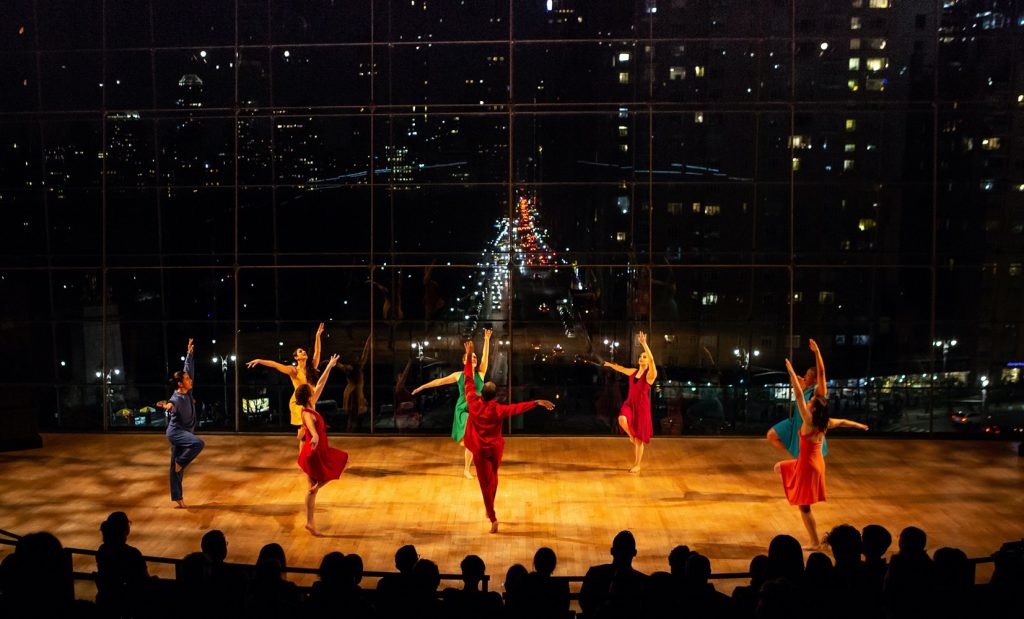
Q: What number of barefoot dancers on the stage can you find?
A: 8